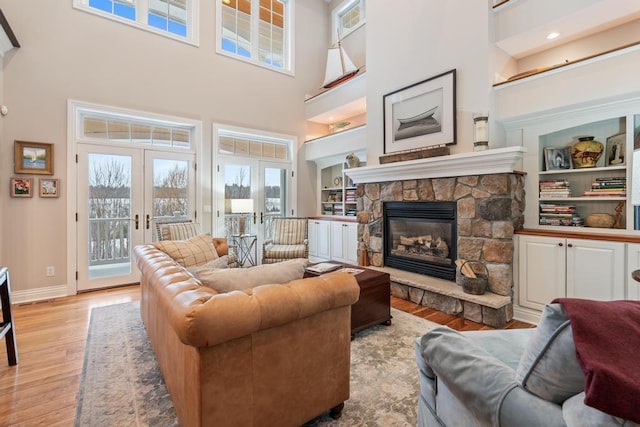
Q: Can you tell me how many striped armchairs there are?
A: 2